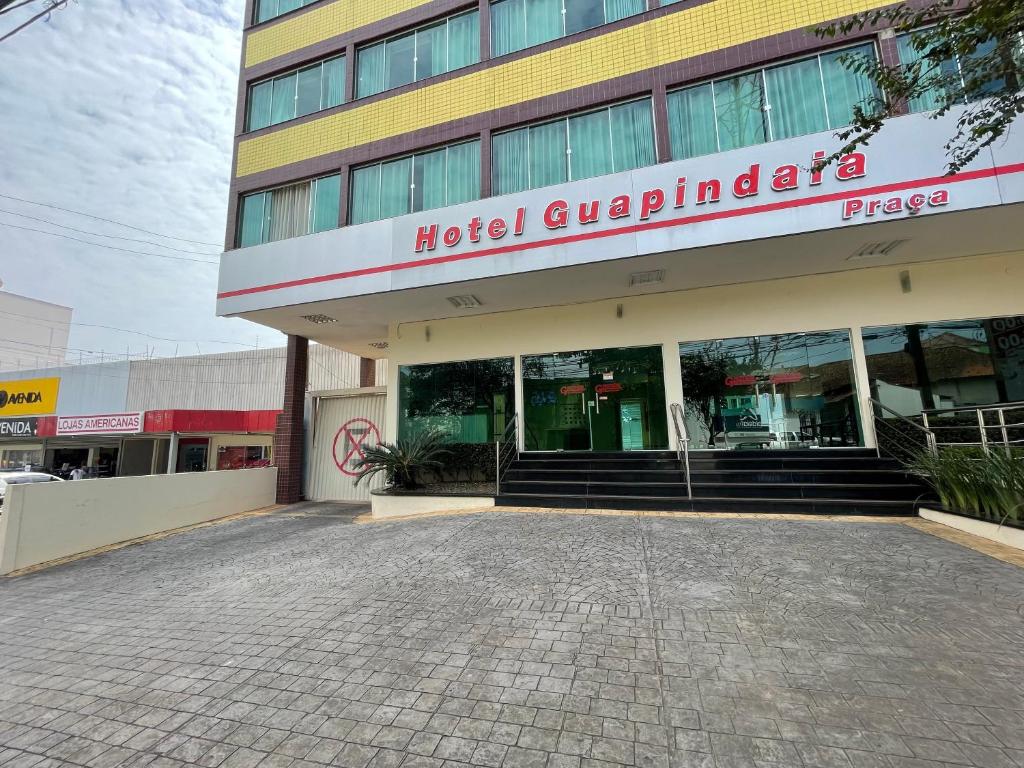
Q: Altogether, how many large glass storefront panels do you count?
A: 4